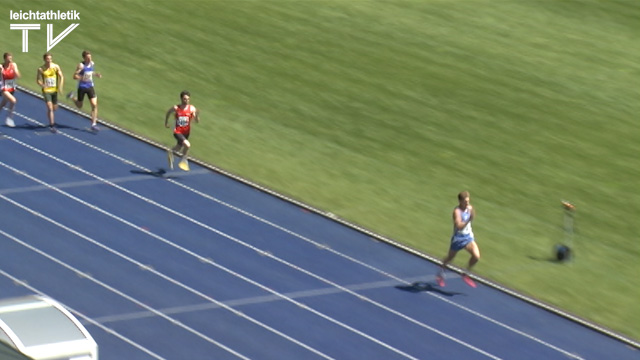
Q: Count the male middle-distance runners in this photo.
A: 5